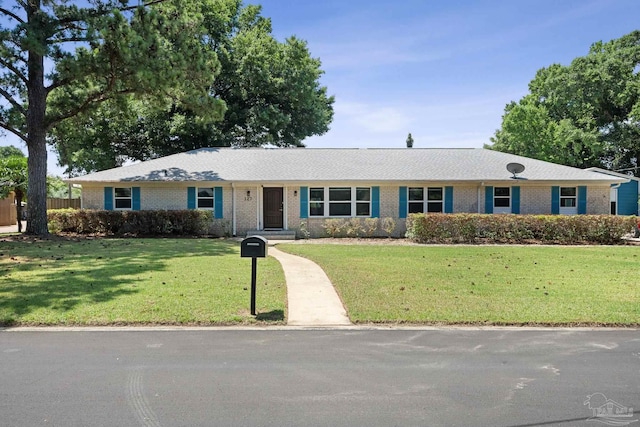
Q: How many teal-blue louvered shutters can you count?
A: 12